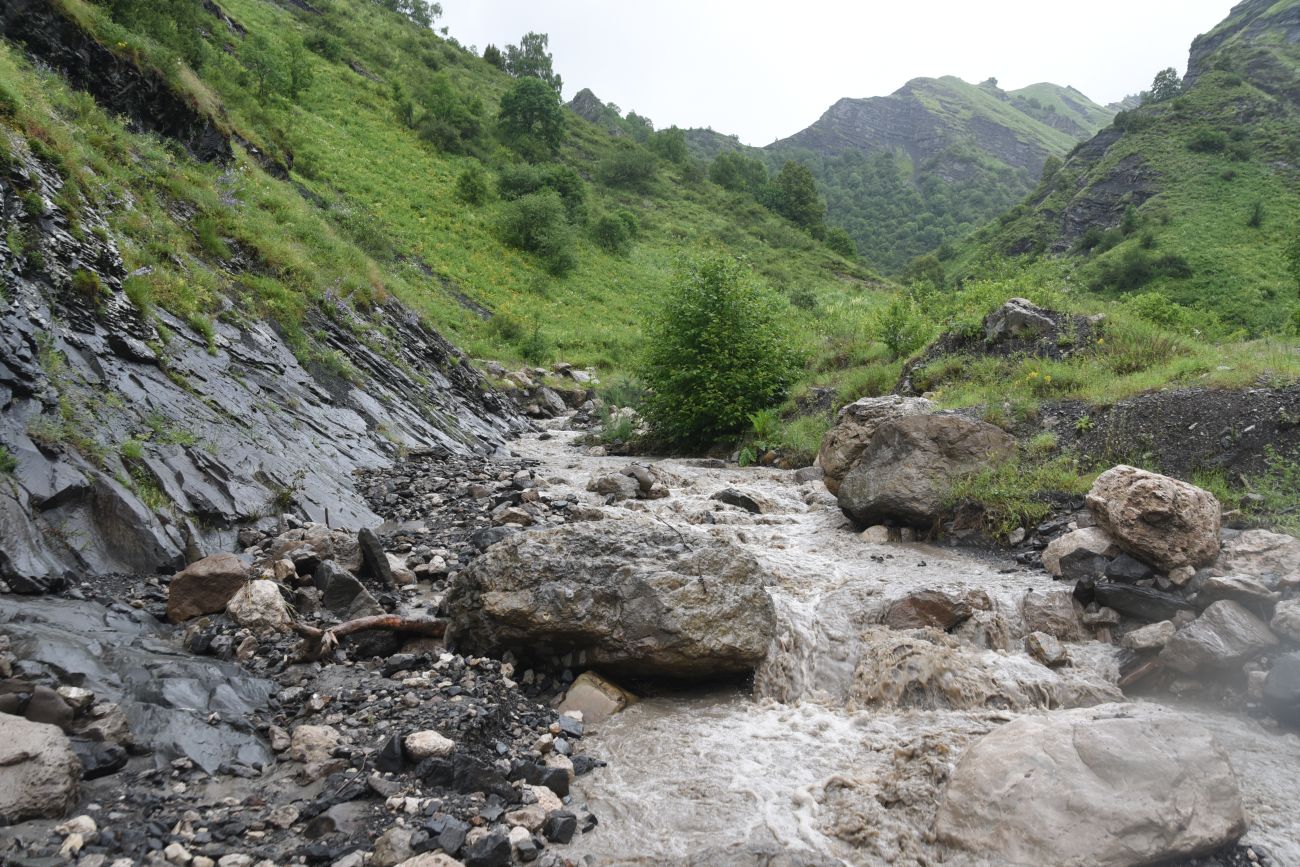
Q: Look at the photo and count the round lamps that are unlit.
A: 0